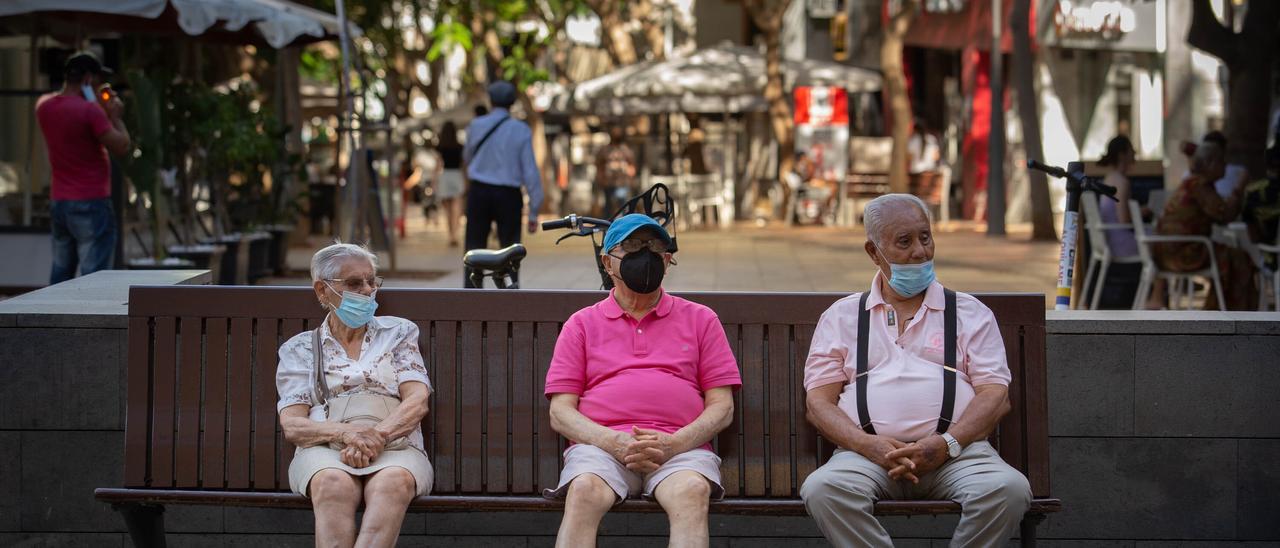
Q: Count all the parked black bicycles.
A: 1